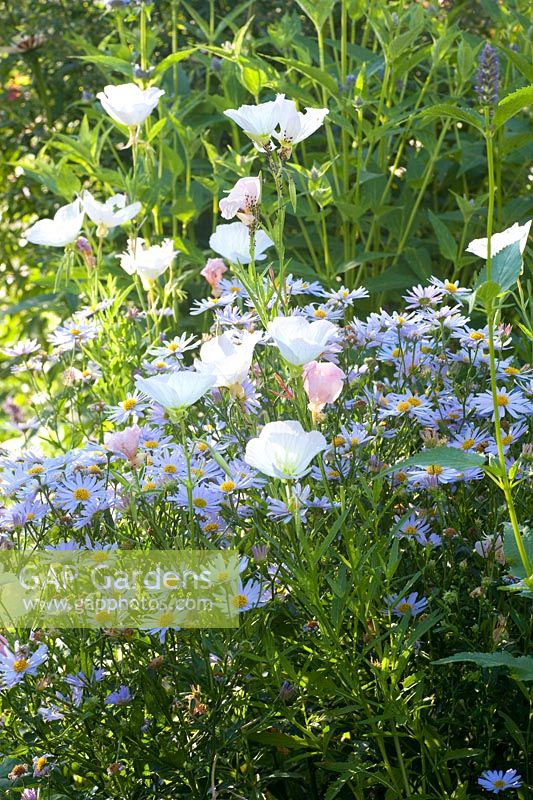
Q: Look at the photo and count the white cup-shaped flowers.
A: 12